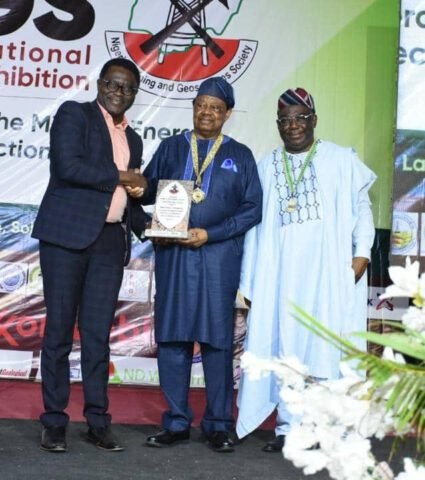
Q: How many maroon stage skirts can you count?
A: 1